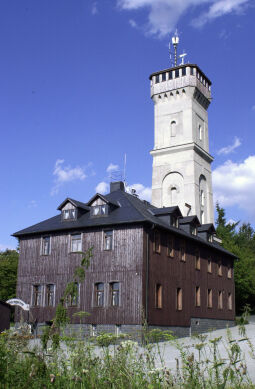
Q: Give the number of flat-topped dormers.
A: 0